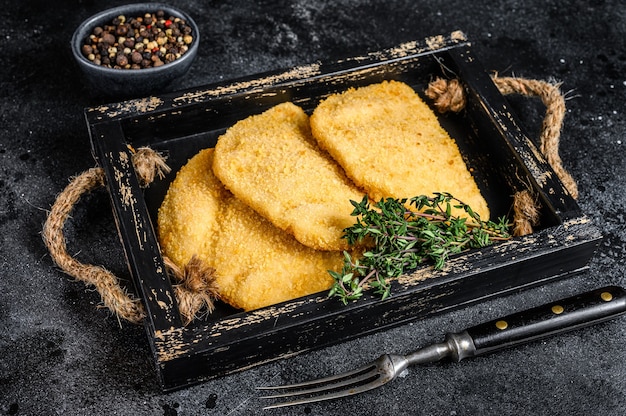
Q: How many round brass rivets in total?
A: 3